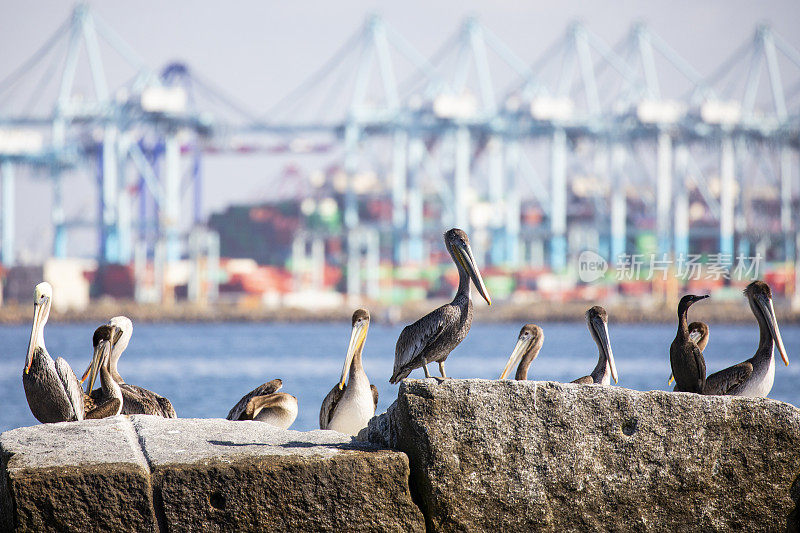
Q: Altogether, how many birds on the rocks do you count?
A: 11